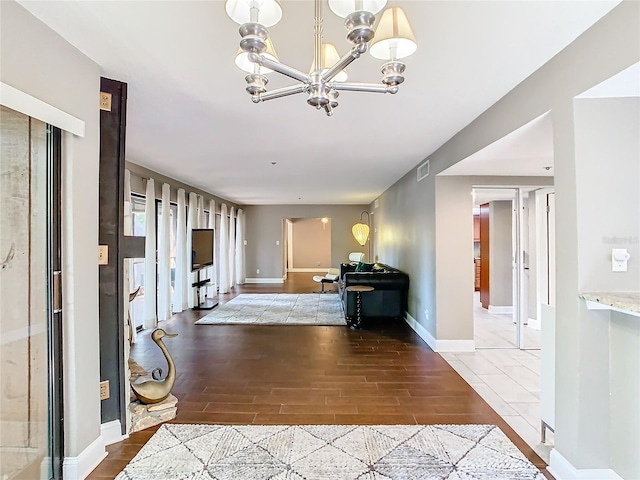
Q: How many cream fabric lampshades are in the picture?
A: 5